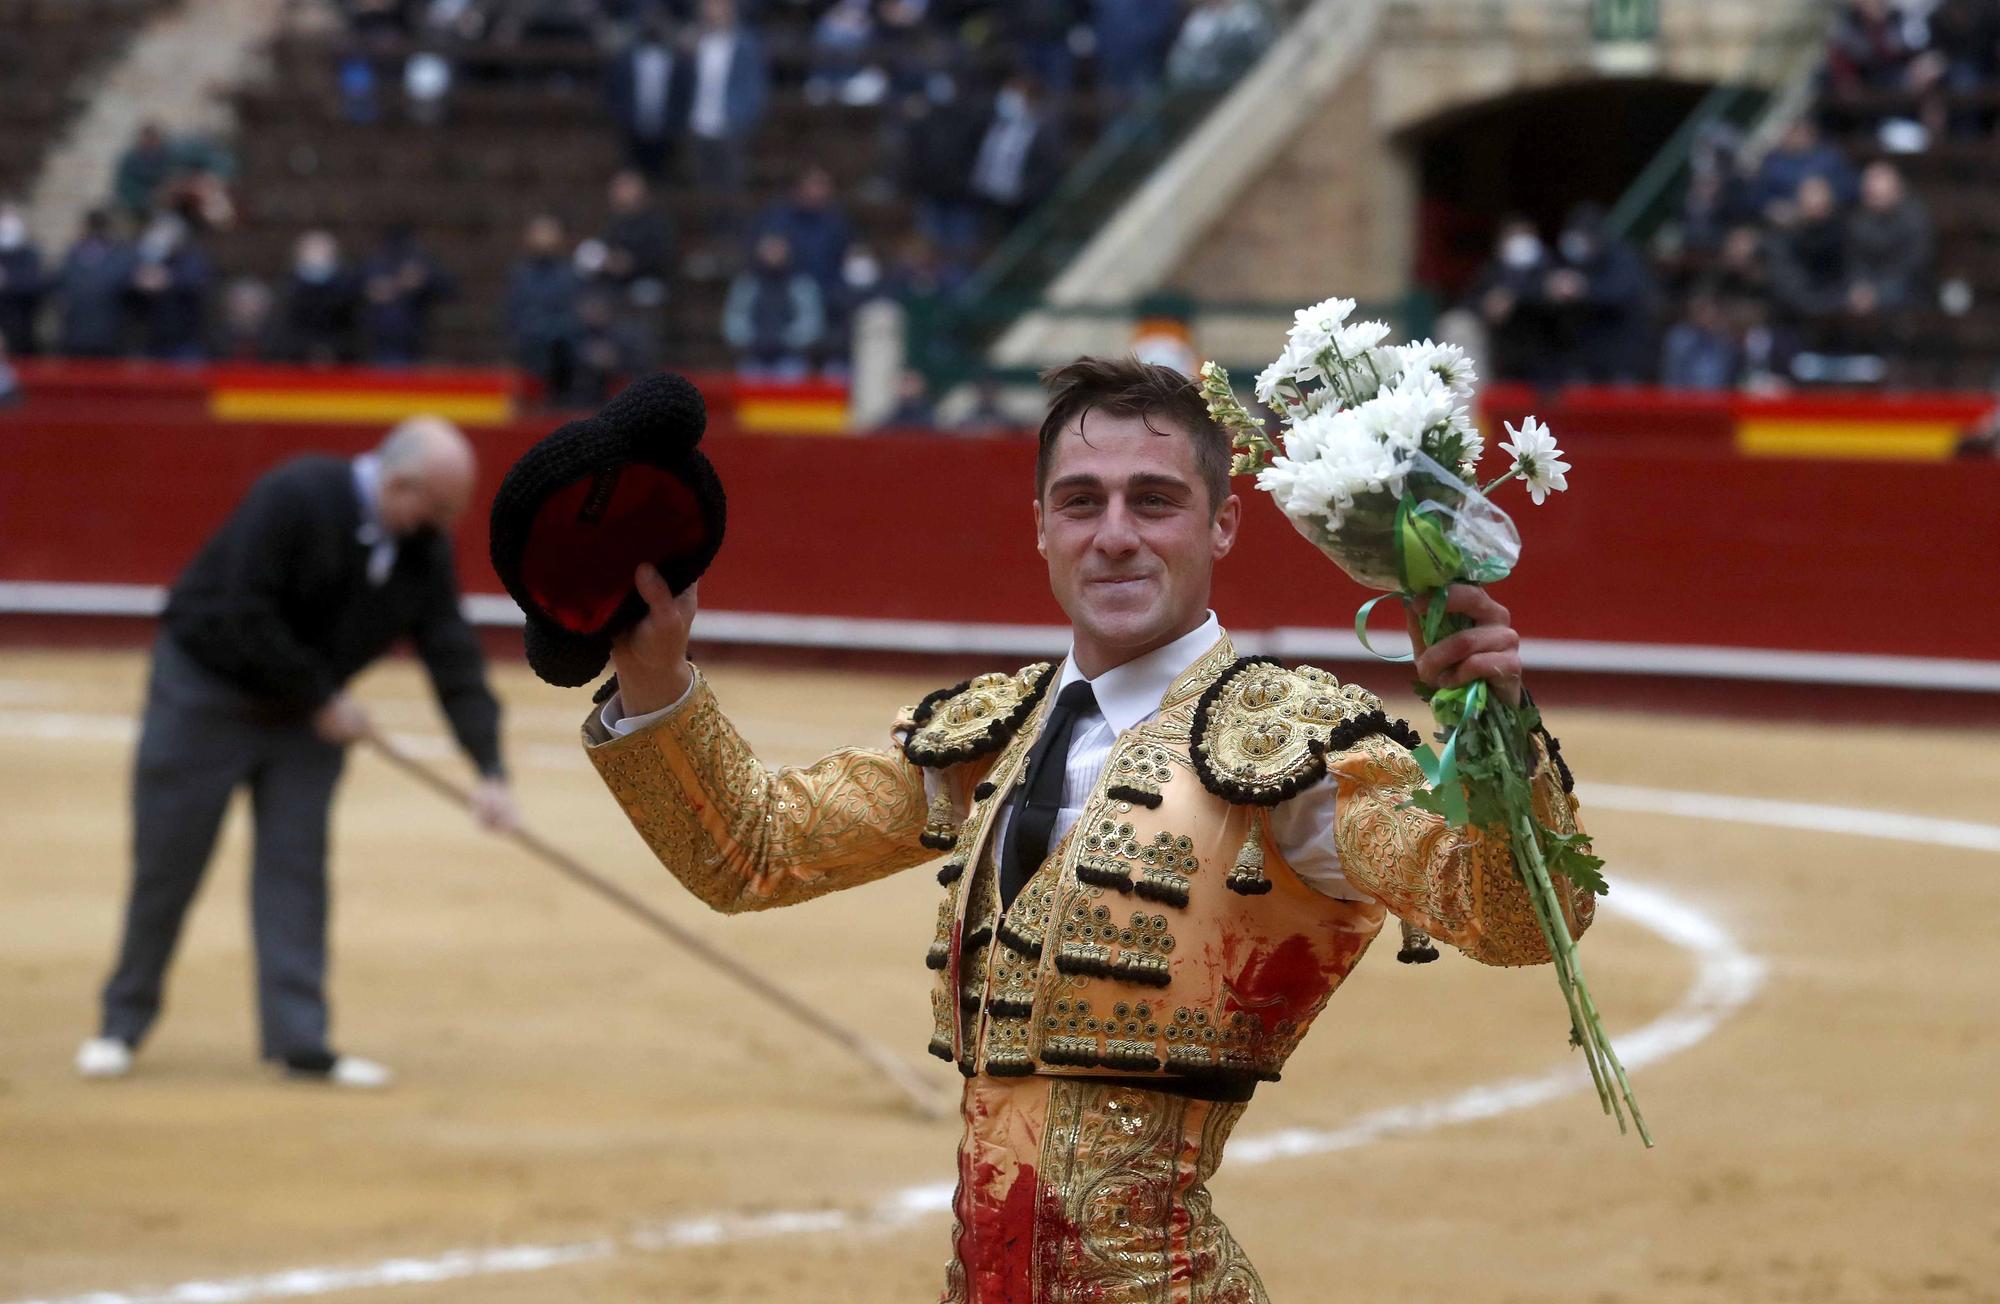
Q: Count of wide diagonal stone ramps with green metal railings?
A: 1